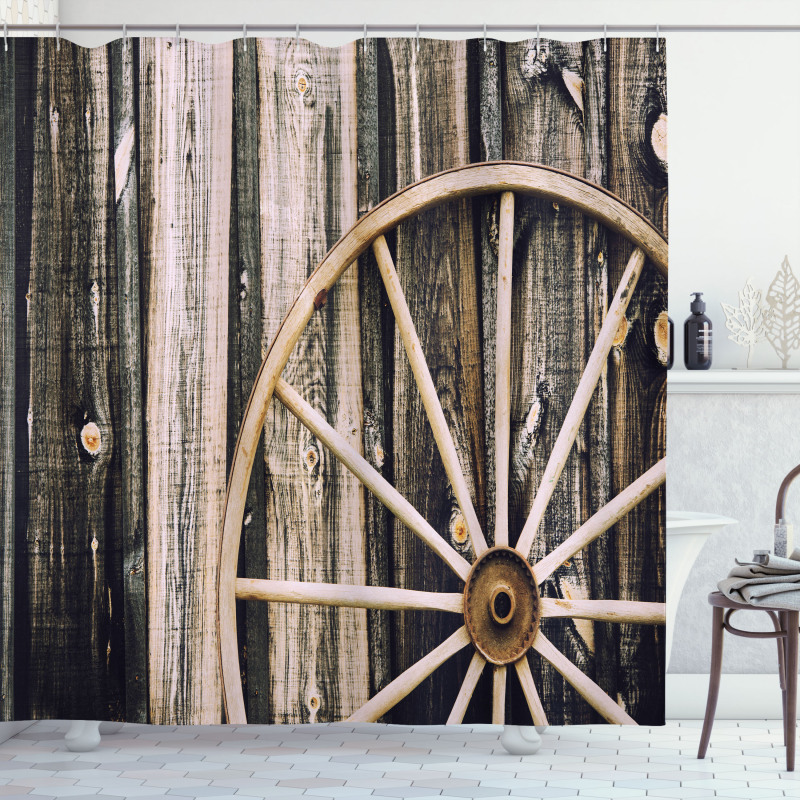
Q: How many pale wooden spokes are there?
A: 12